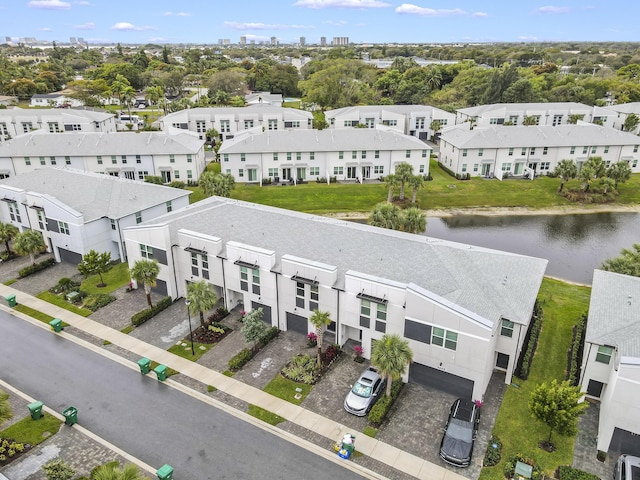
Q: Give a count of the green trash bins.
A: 8